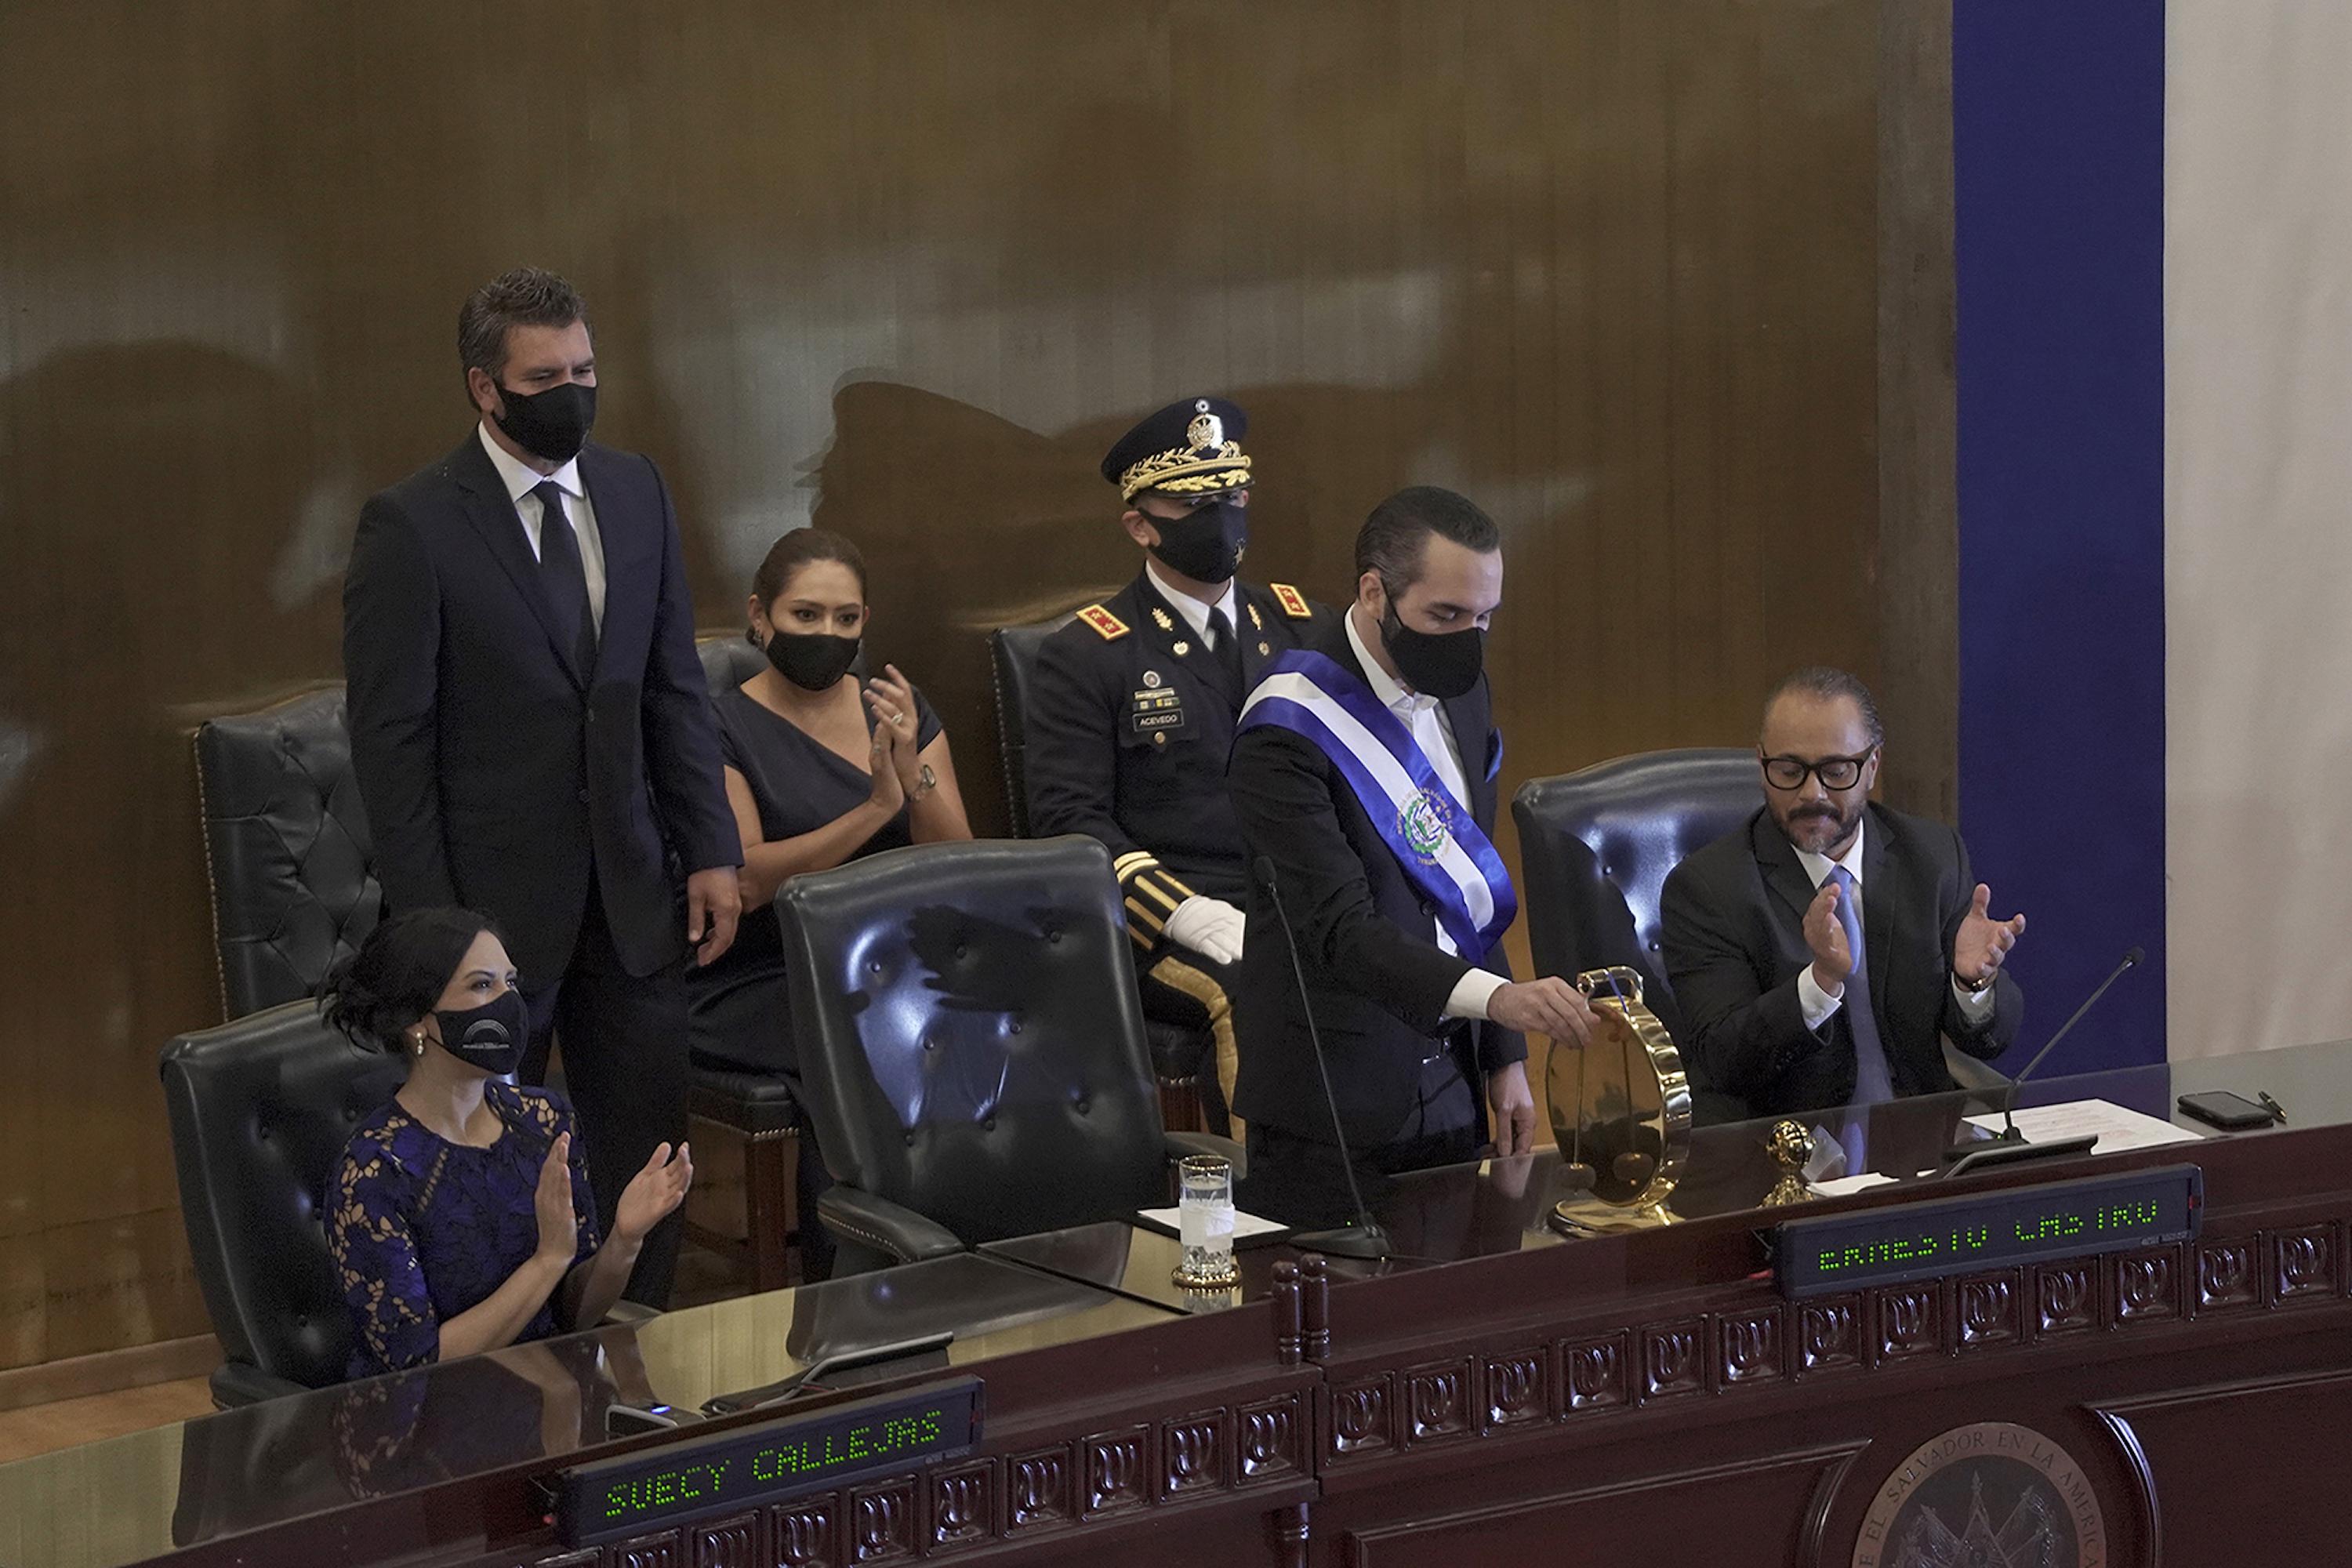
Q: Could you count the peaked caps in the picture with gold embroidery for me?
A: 1